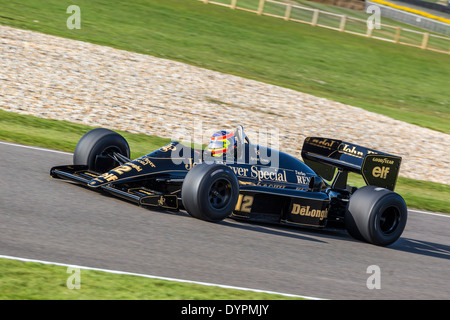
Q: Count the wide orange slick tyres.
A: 0